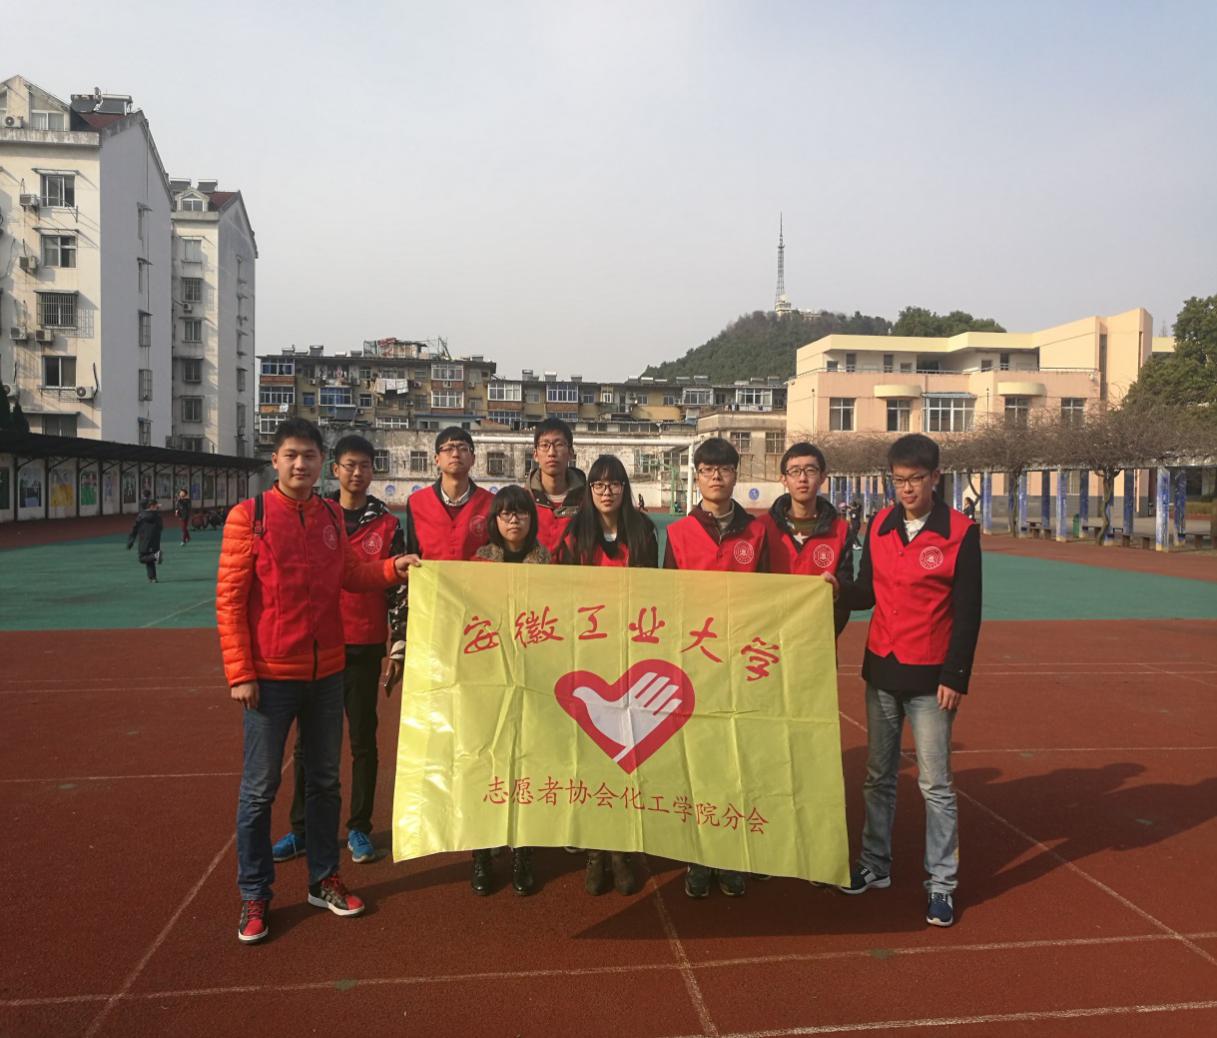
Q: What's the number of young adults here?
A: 9